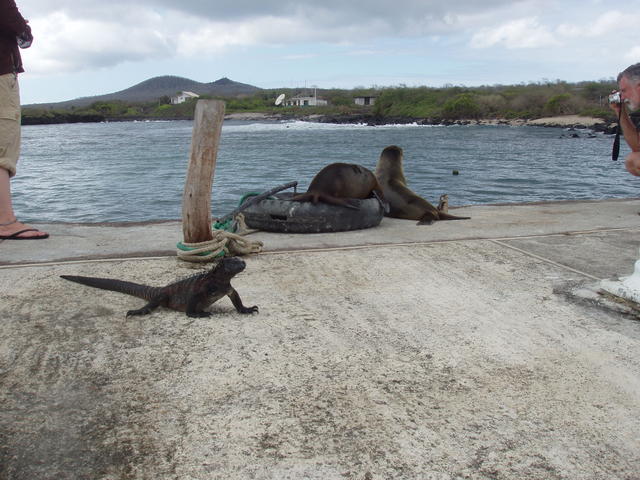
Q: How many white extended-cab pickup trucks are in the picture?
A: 0